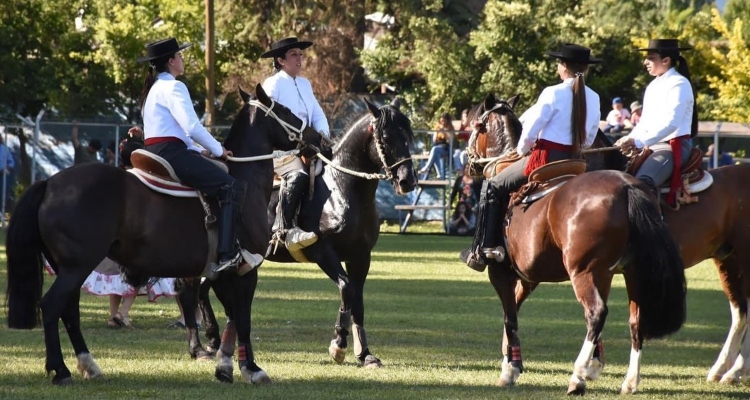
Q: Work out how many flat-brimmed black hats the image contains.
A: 4